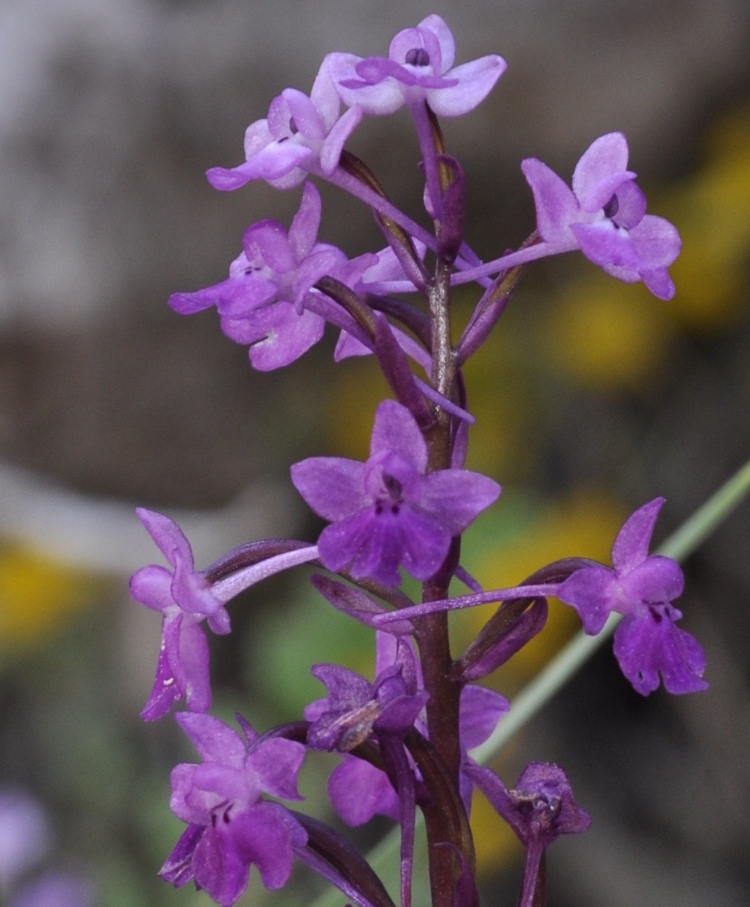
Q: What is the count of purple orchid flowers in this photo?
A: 12